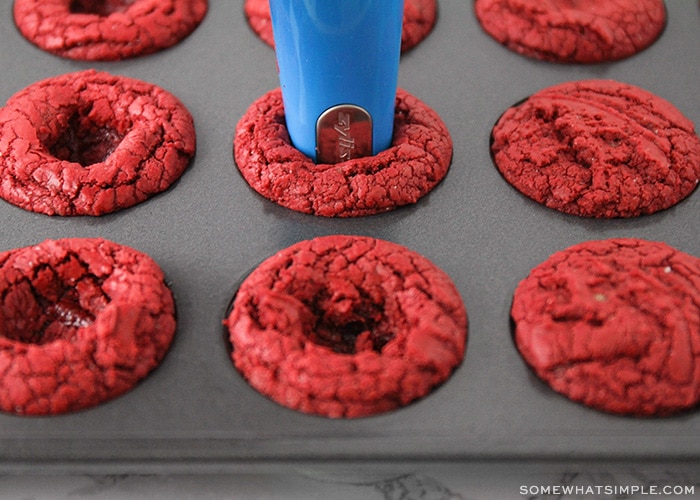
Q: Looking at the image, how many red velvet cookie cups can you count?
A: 9